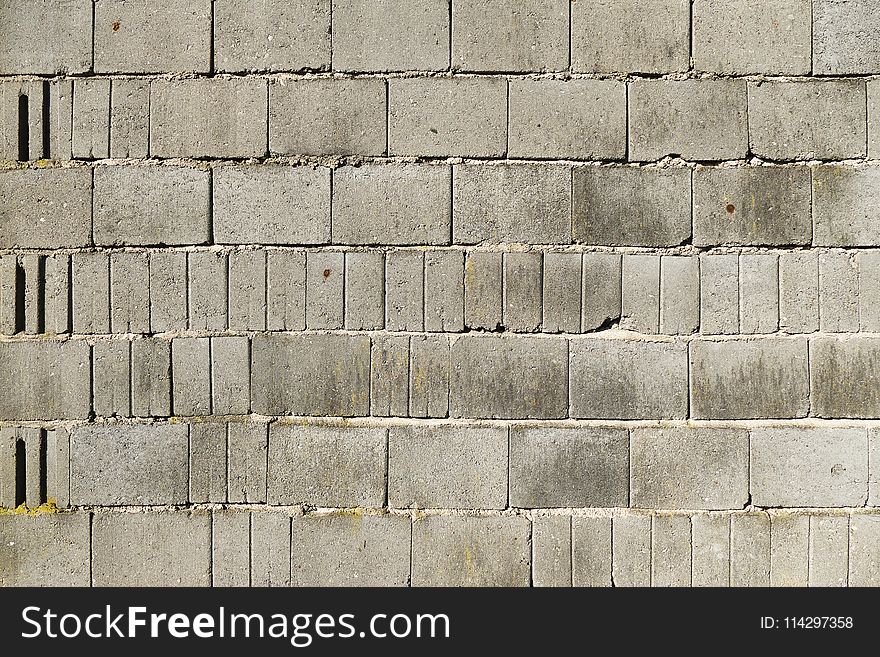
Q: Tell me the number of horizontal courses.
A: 7